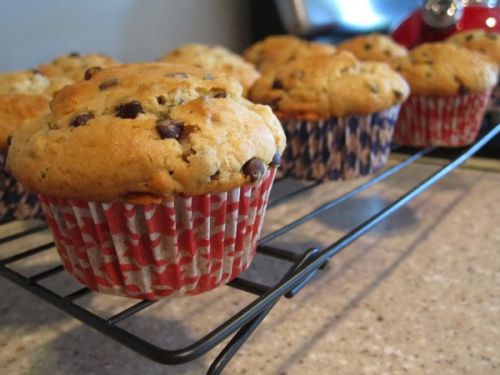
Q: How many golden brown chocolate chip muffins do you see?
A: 9